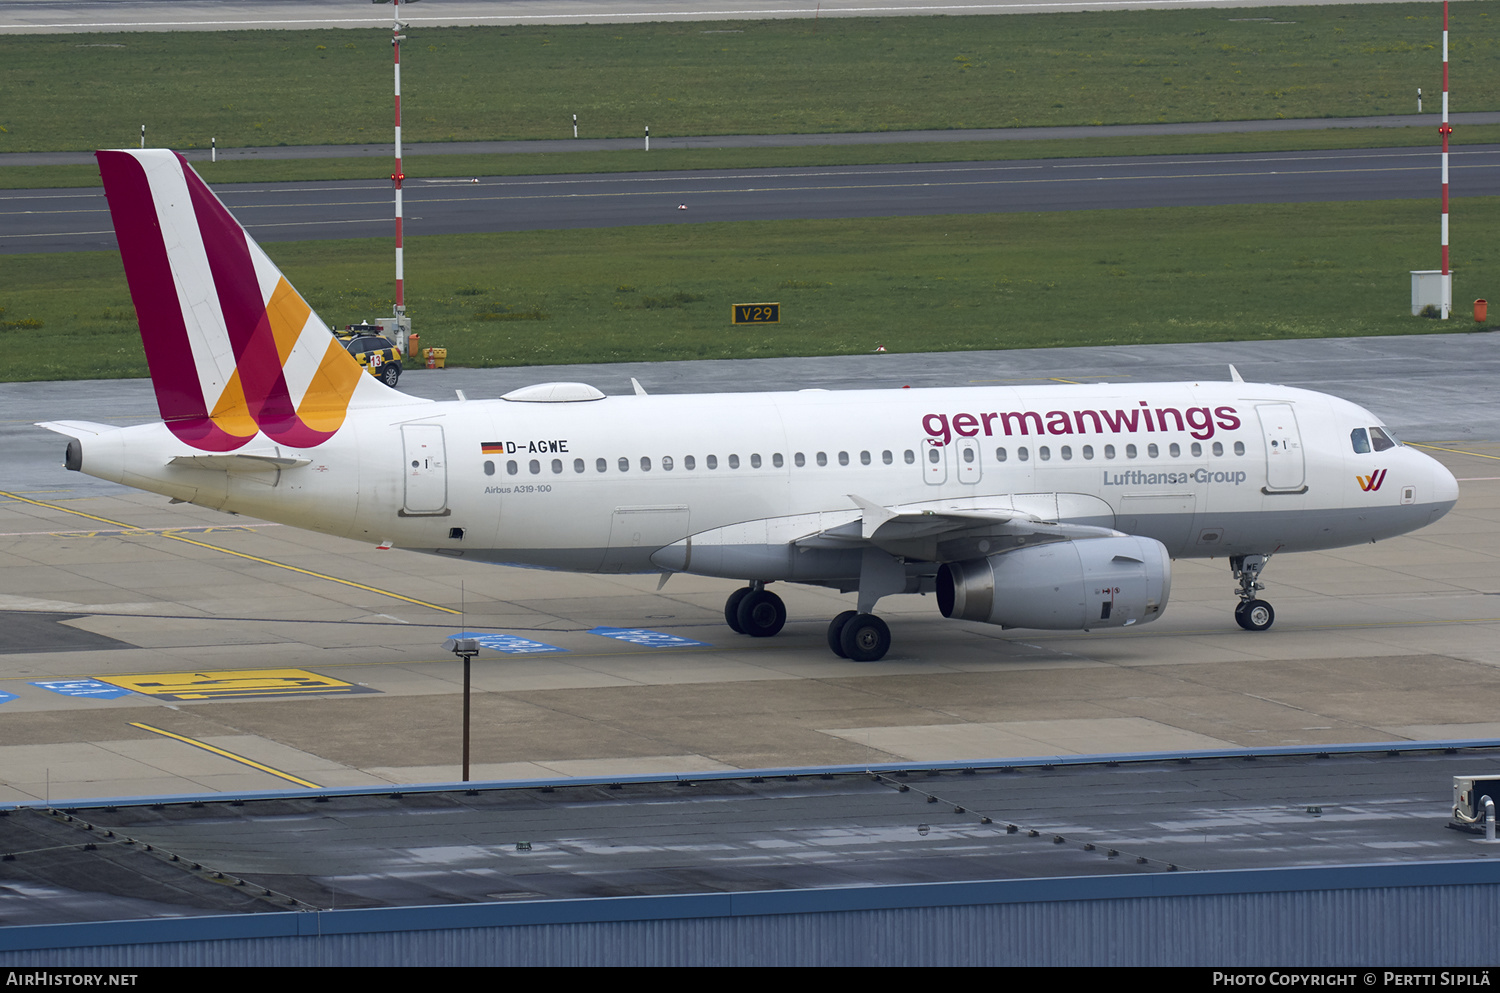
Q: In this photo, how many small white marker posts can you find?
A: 5